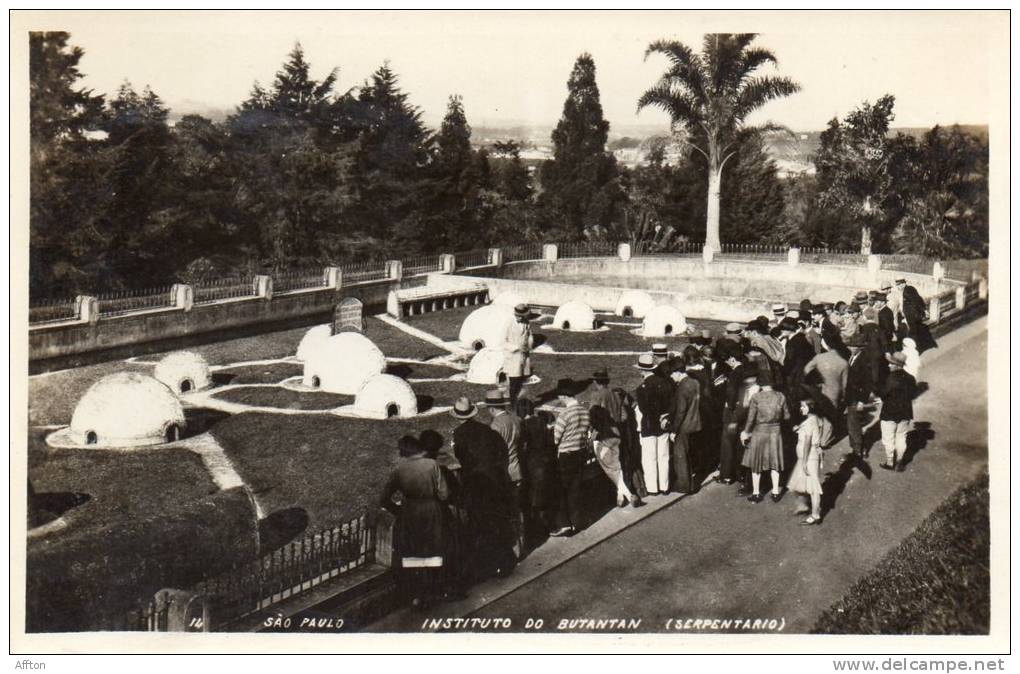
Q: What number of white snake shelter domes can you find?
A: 11